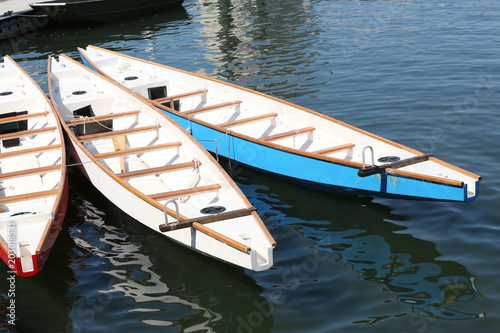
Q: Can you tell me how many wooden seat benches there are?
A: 15